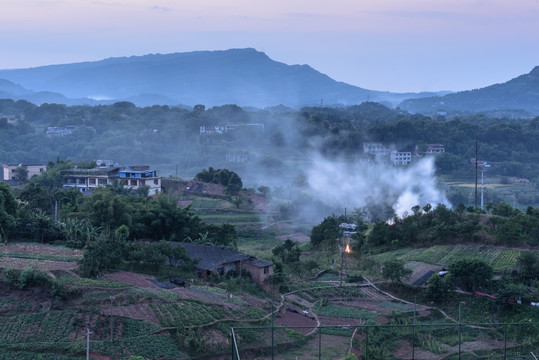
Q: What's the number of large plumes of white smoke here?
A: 1